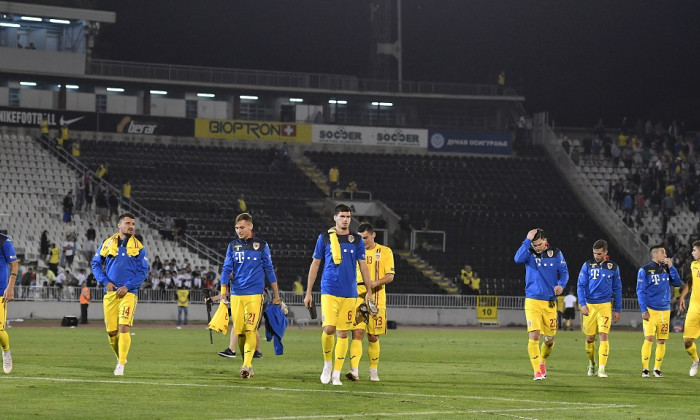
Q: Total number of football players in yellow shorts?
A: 9